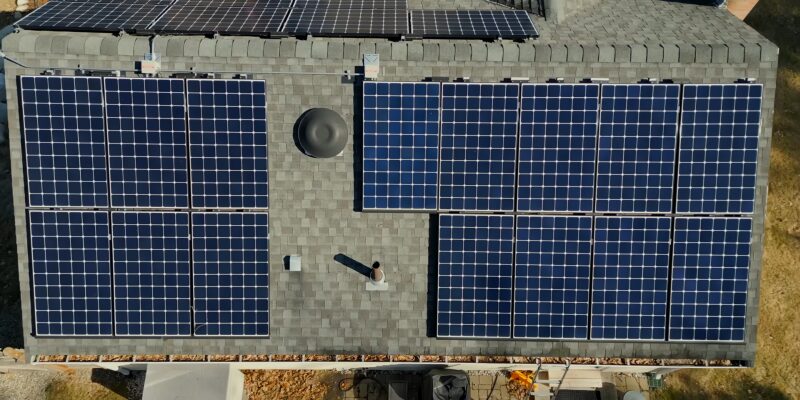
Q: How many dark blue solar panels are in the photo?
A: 15